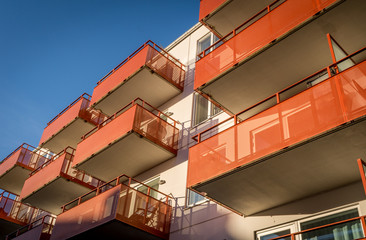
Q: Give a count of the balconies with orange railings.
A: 12